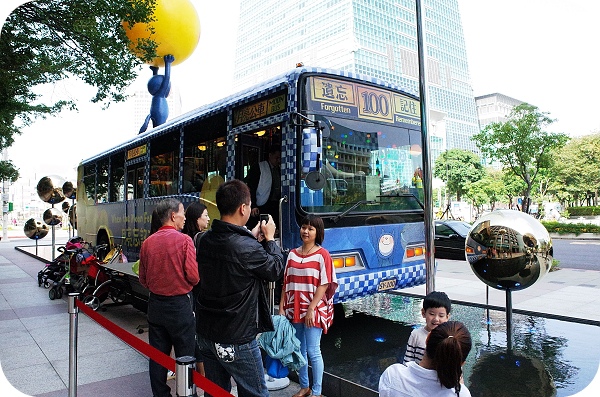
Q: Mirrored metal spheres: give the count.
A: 7